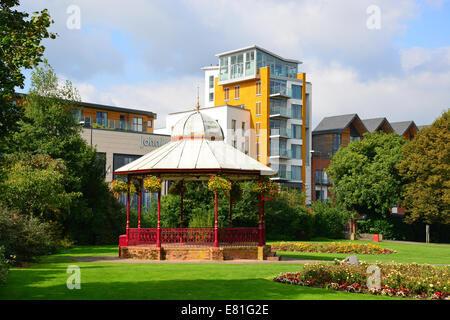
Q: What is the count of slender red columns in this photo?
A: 8